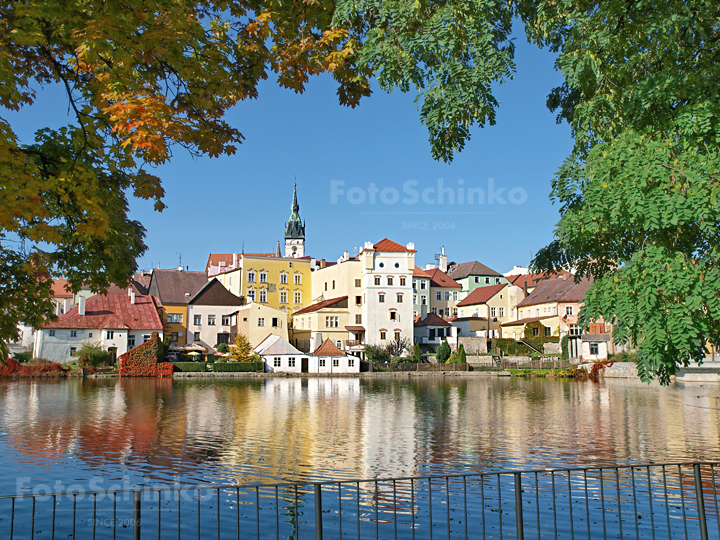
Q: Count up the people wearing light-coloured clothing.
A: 0